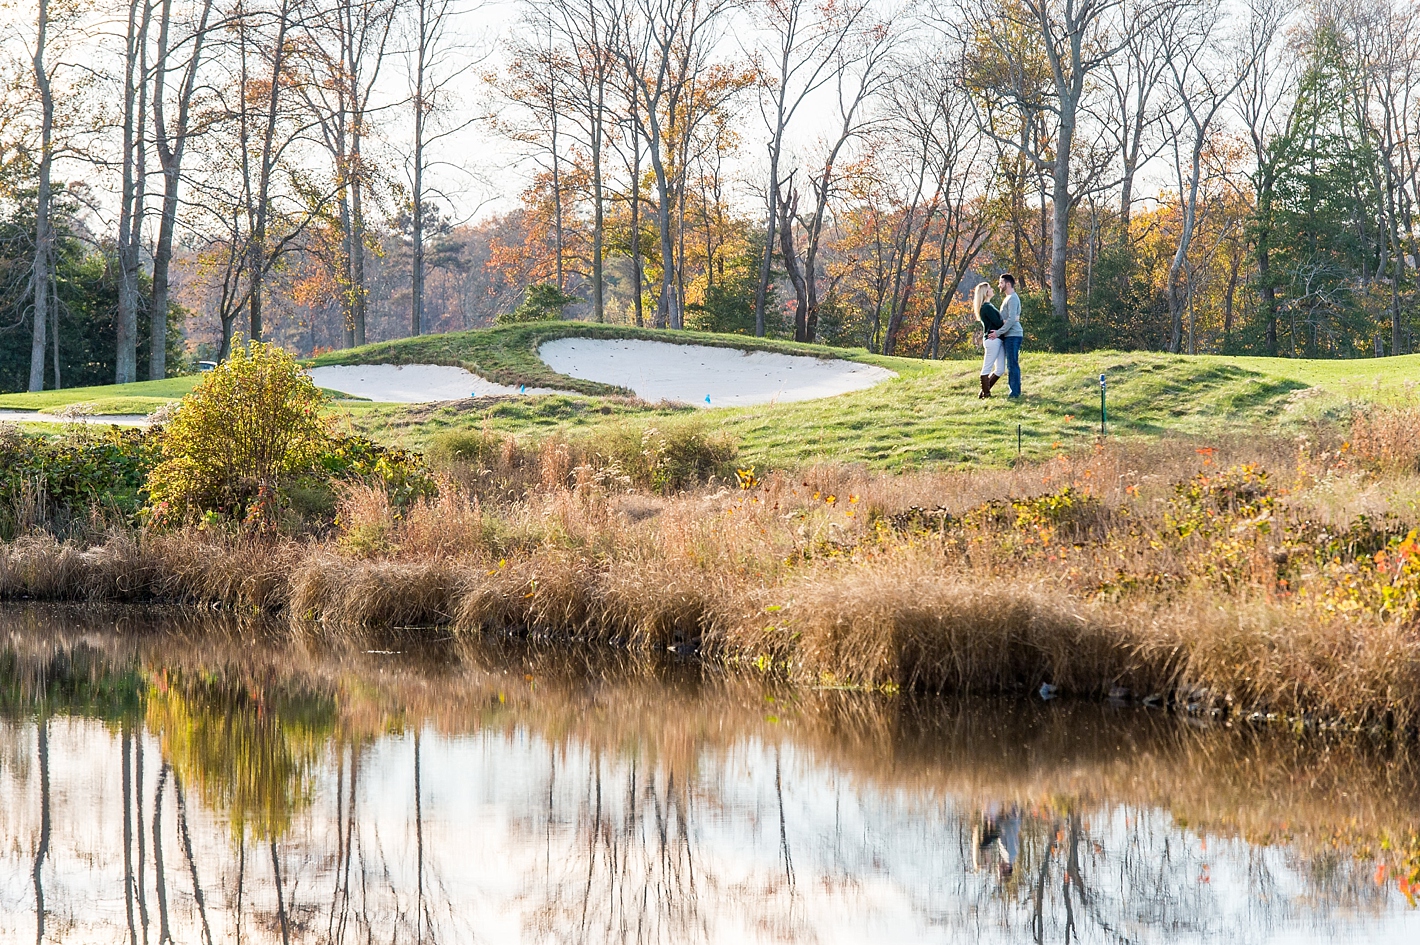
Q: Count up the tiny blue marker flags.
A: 3